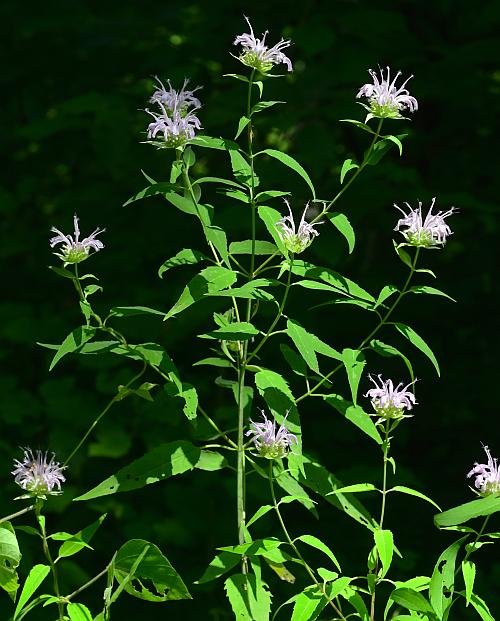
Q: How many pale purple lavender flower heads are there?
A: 11